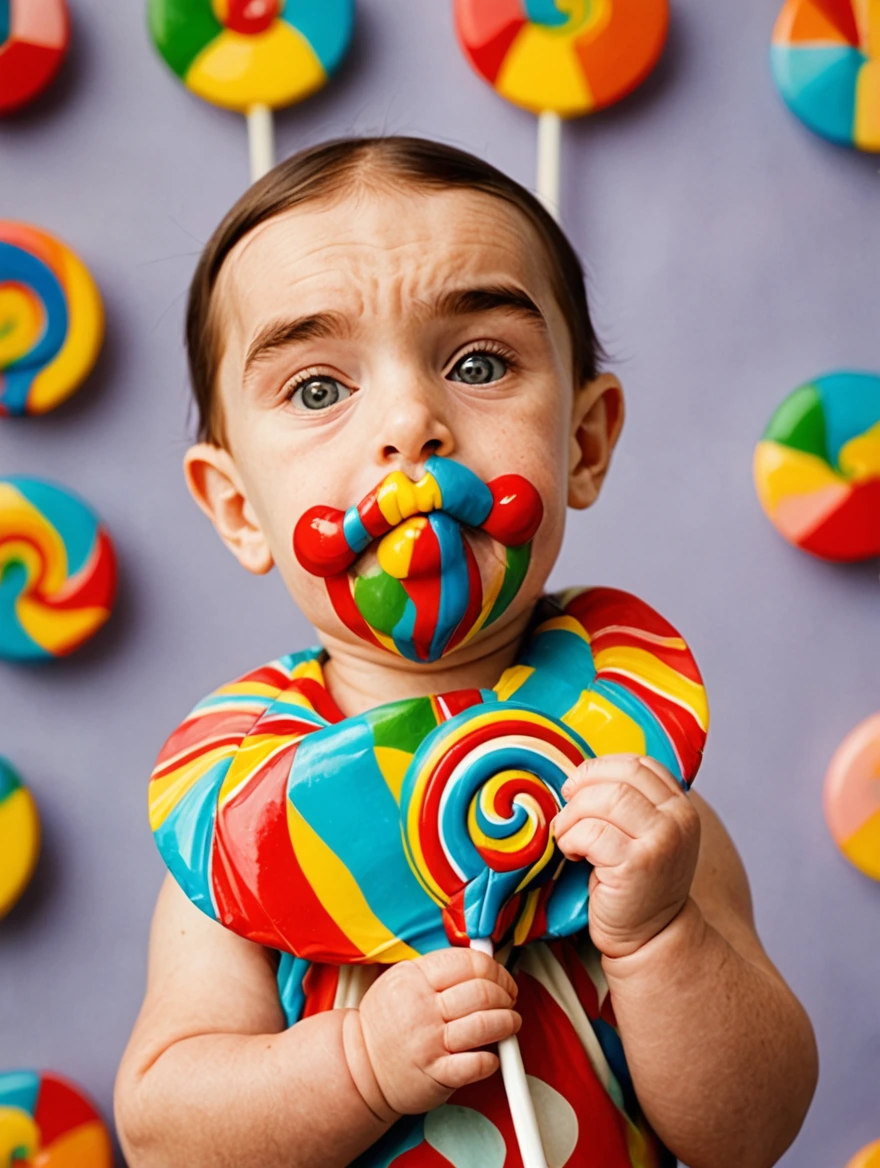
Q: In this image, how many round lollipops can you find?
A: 12